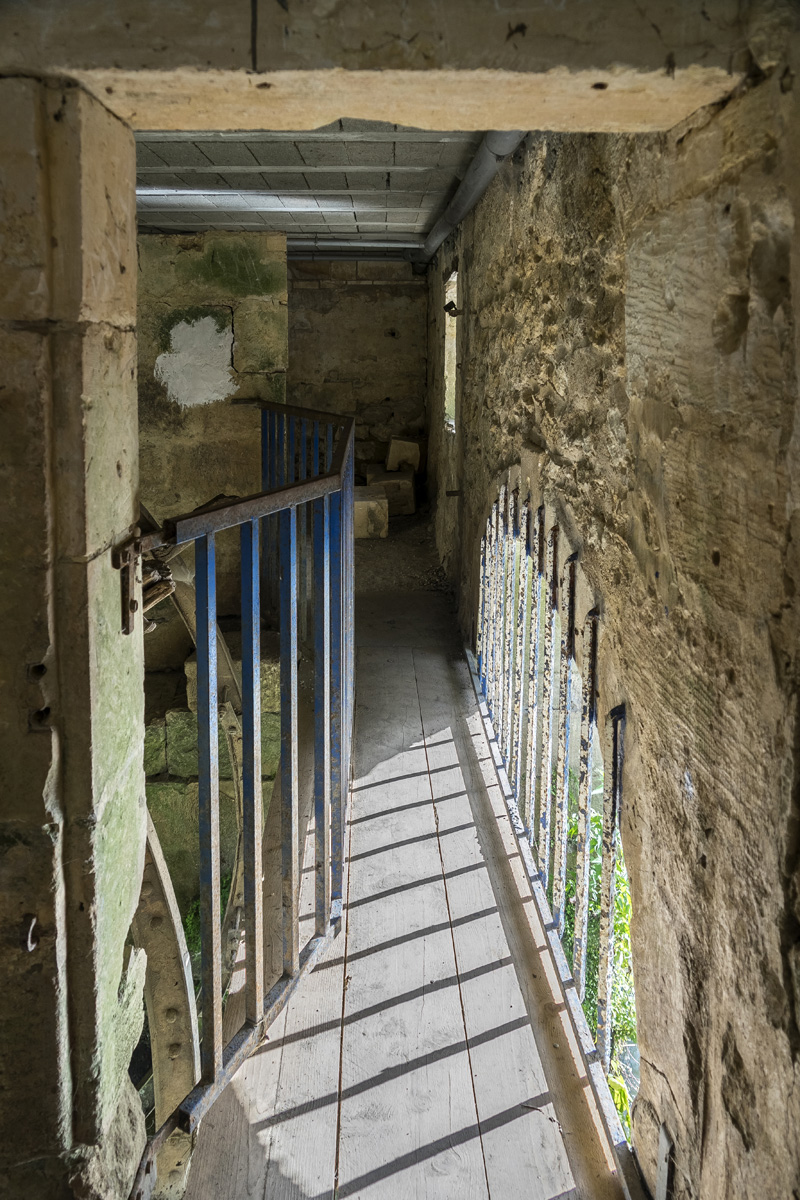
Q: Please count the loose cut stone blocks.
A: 3